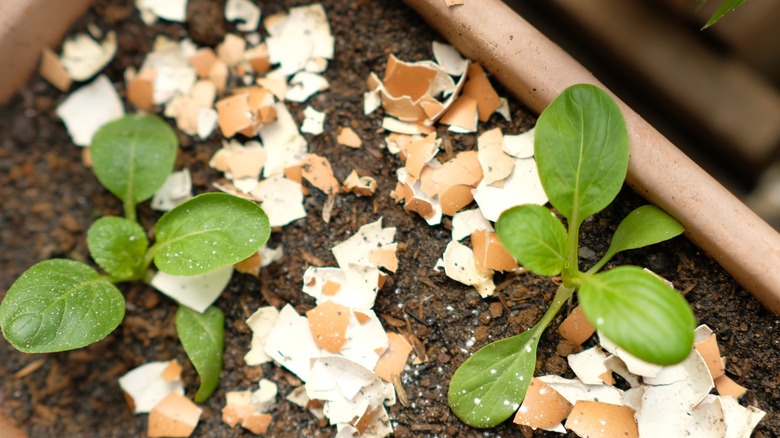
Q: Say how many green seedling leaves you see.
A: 10